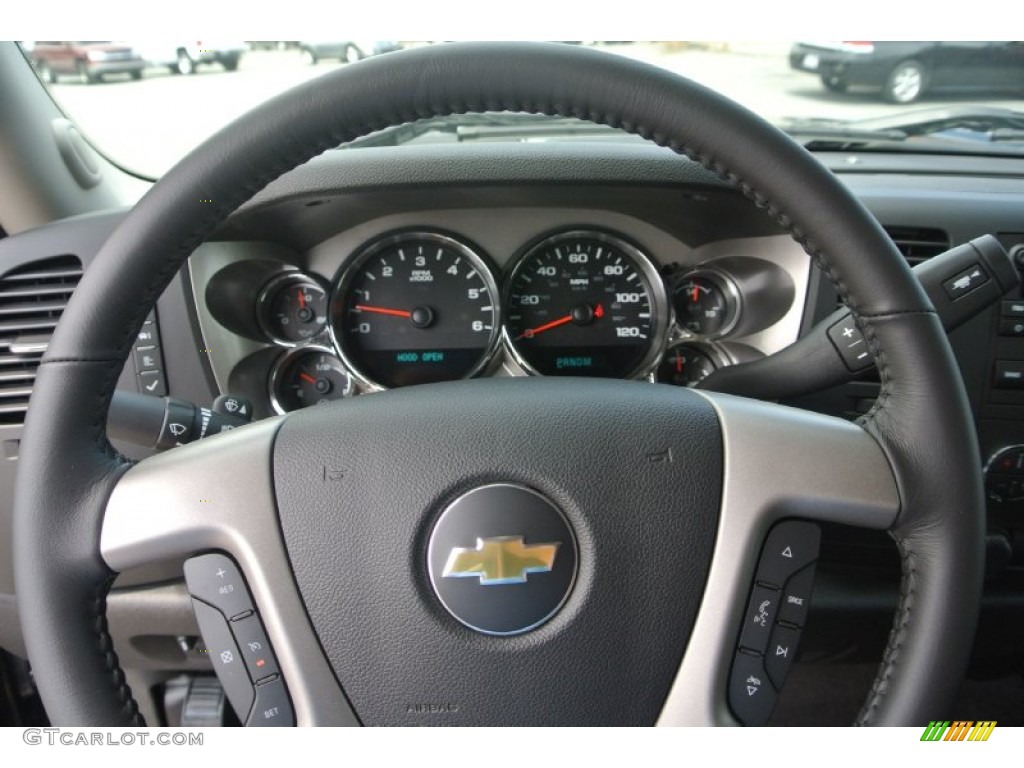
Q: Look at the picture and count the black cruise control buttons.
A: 4